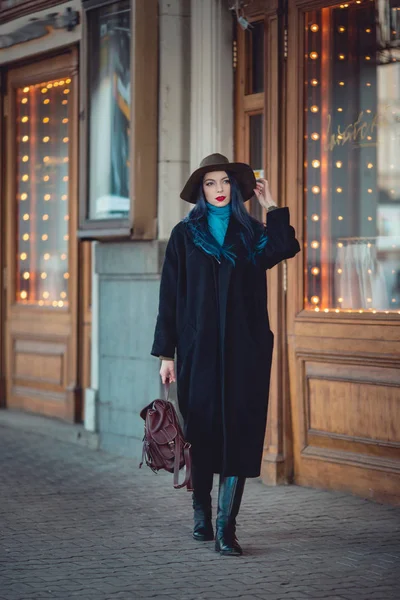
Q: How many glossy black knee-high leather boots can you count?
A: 2